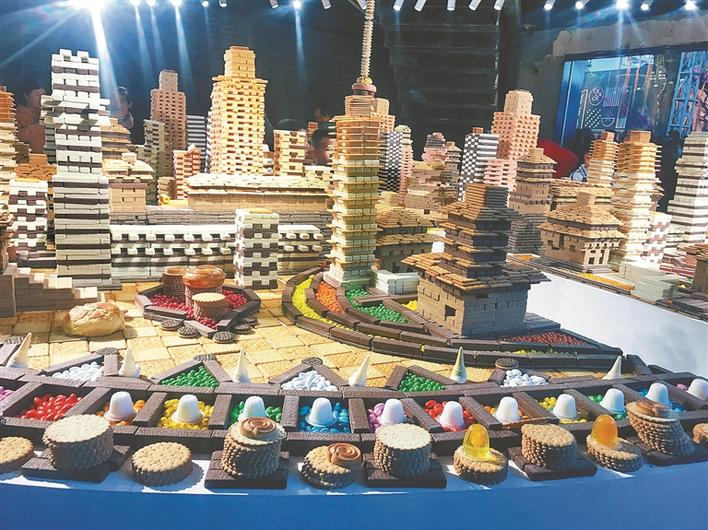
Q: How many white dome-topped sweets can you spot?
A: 11